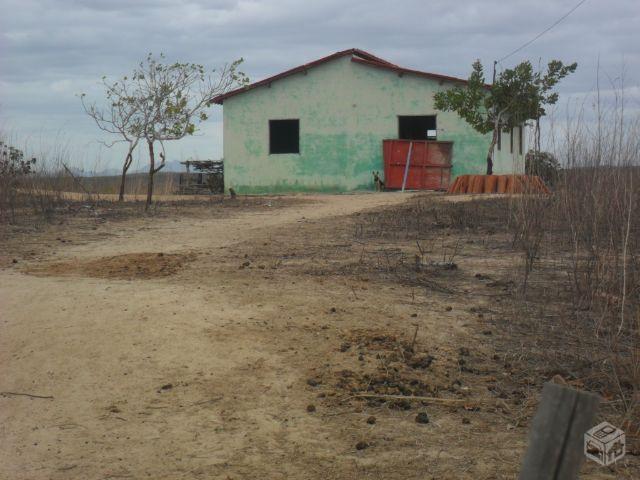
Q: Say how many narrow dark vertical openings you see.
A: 3